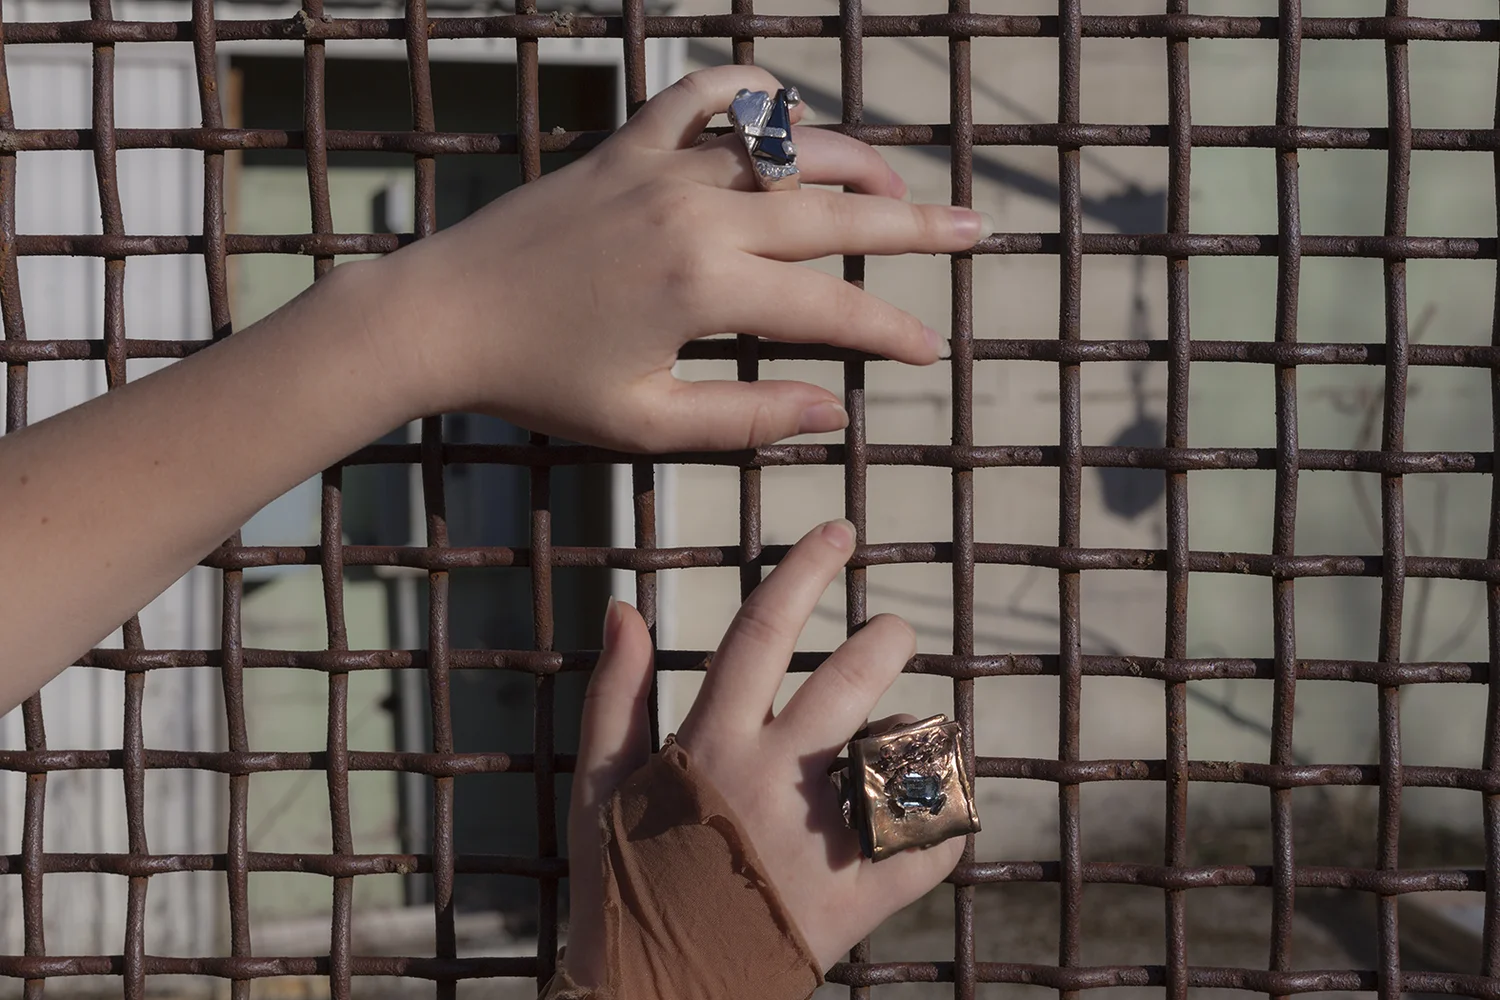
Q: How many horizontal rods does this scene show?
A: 10